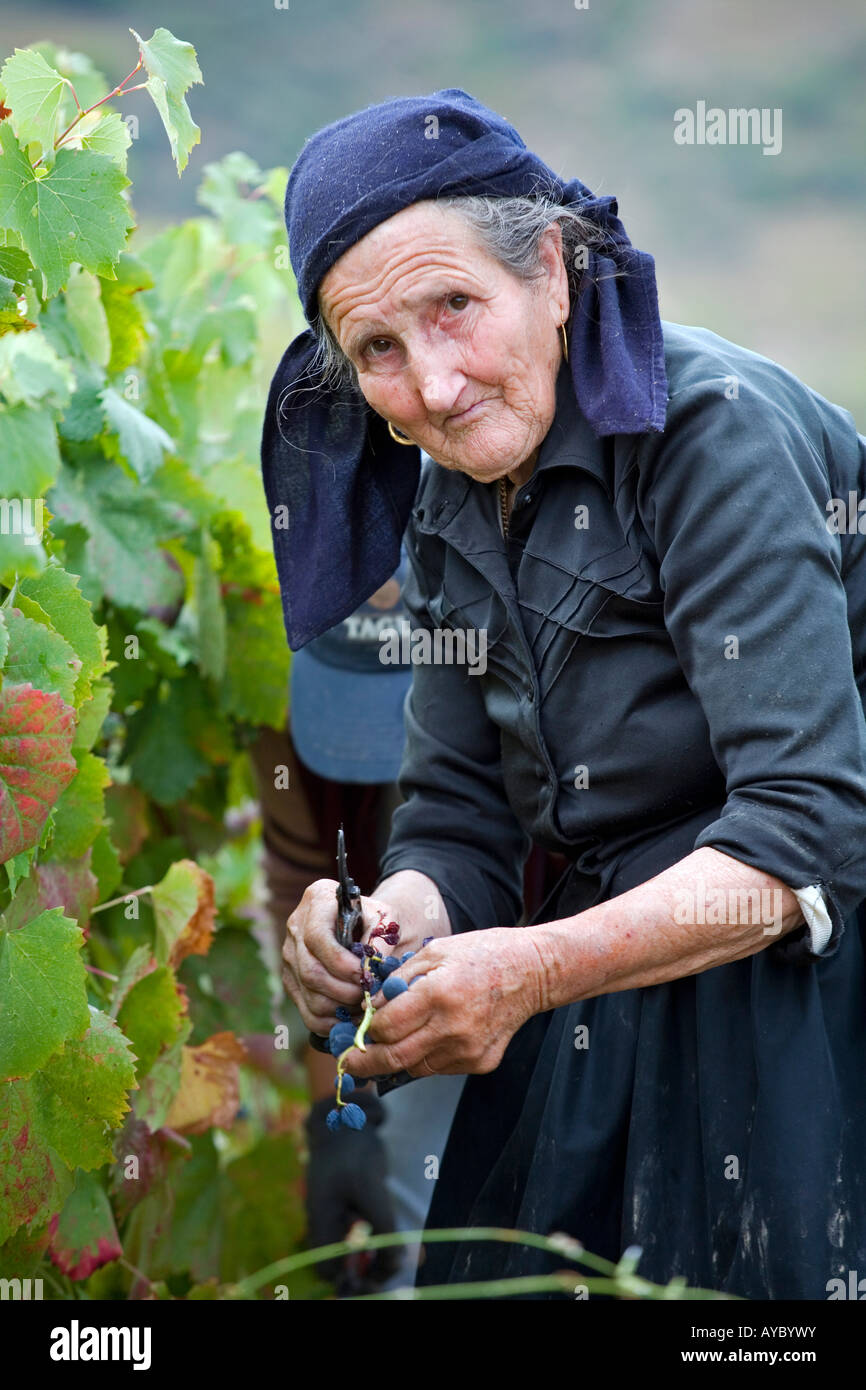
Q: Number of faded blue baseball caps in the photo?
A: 1